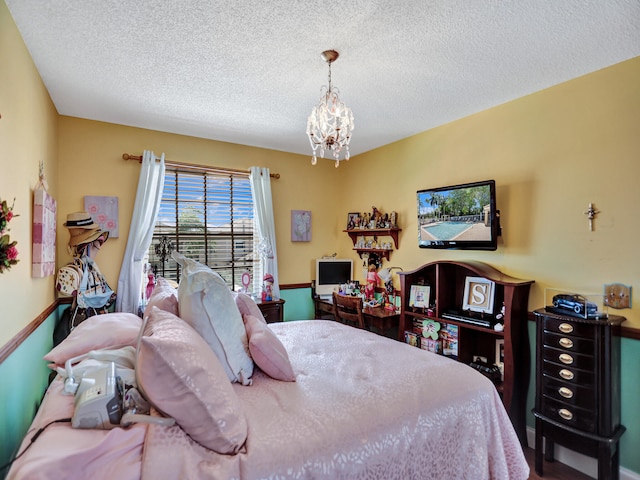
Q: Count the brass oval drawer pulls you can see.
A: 6